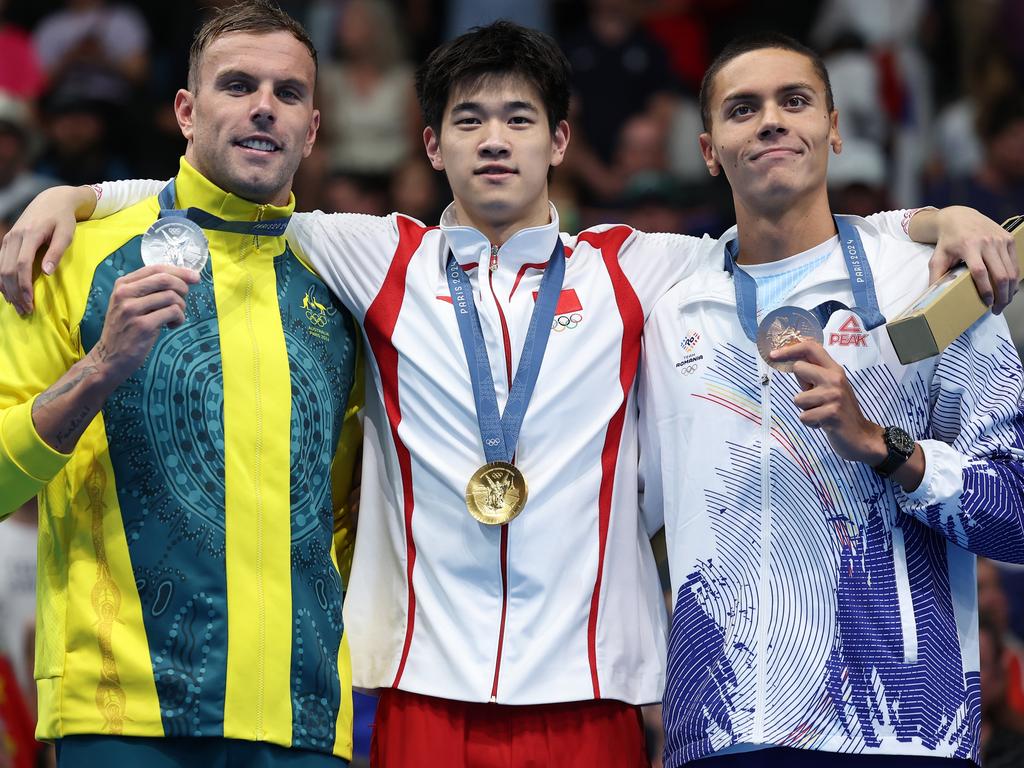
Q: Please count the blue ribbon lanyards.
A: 3